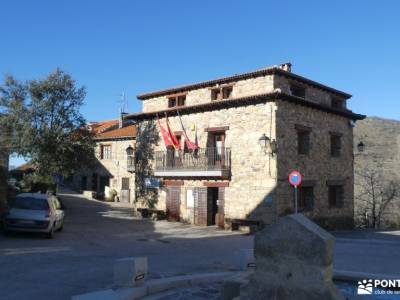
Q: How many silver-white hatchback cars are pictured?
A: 1